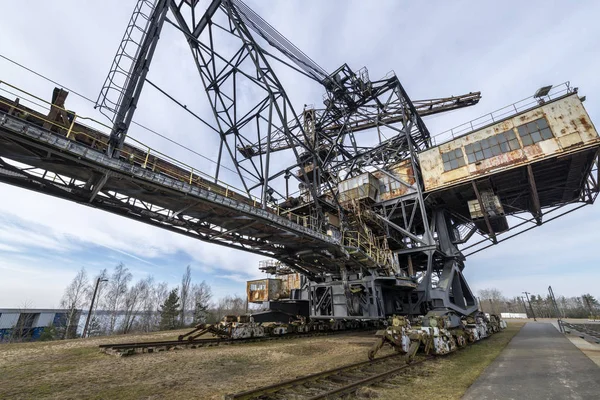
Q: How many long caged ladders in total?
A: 1